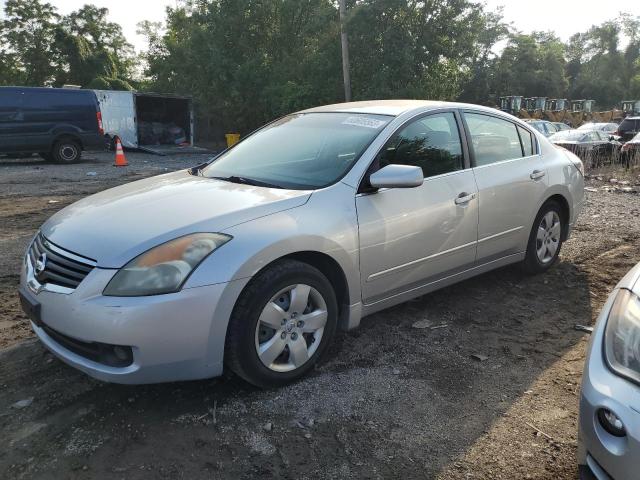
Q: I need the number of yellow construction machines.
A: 5